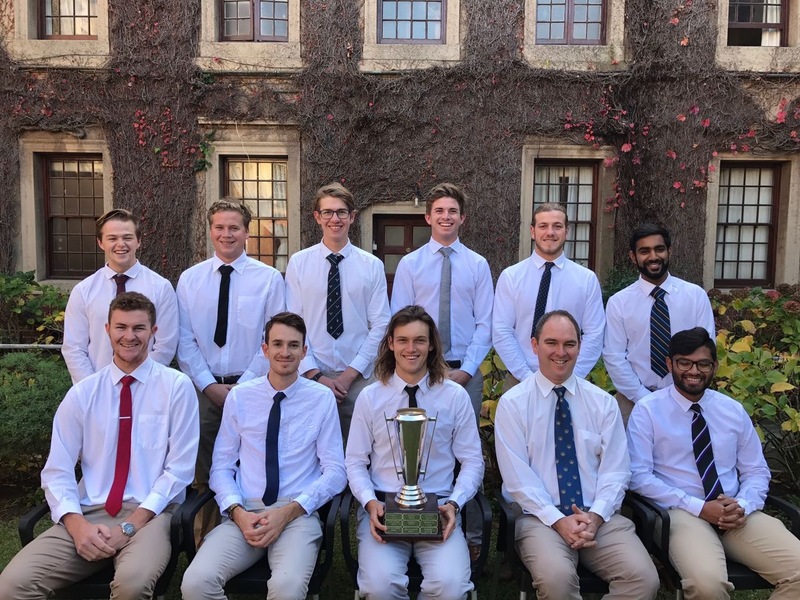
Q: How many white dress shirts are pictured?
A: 11